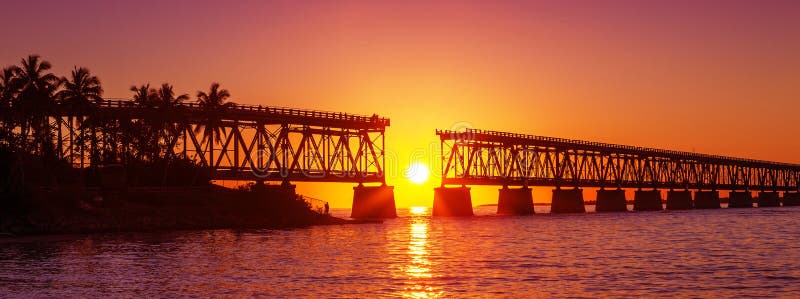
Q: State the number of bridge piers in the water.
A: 11